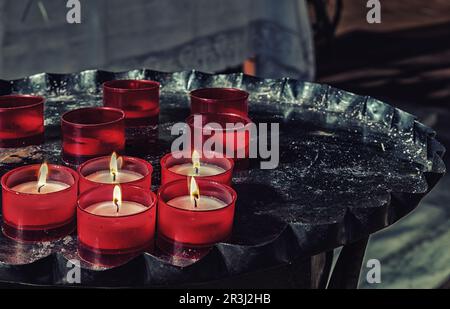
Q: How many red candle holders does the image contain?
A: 10